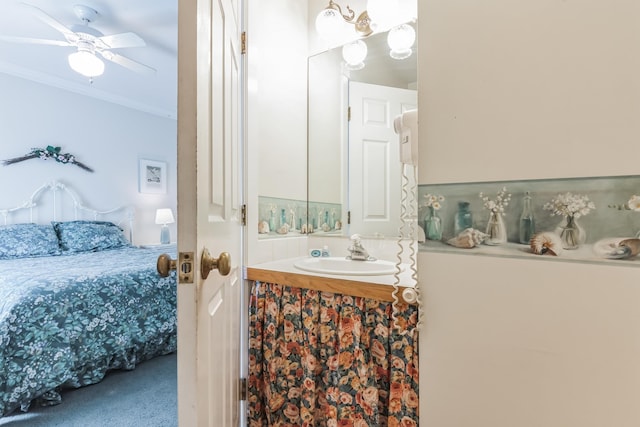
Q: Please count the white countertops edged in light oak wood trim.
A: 1